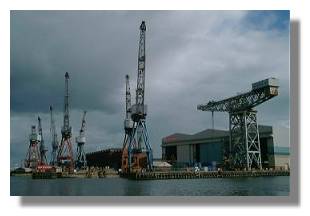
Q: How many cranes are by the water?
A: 8